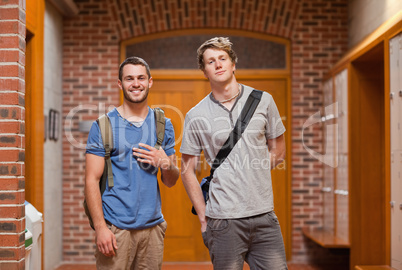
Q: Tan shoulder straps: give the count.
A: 2